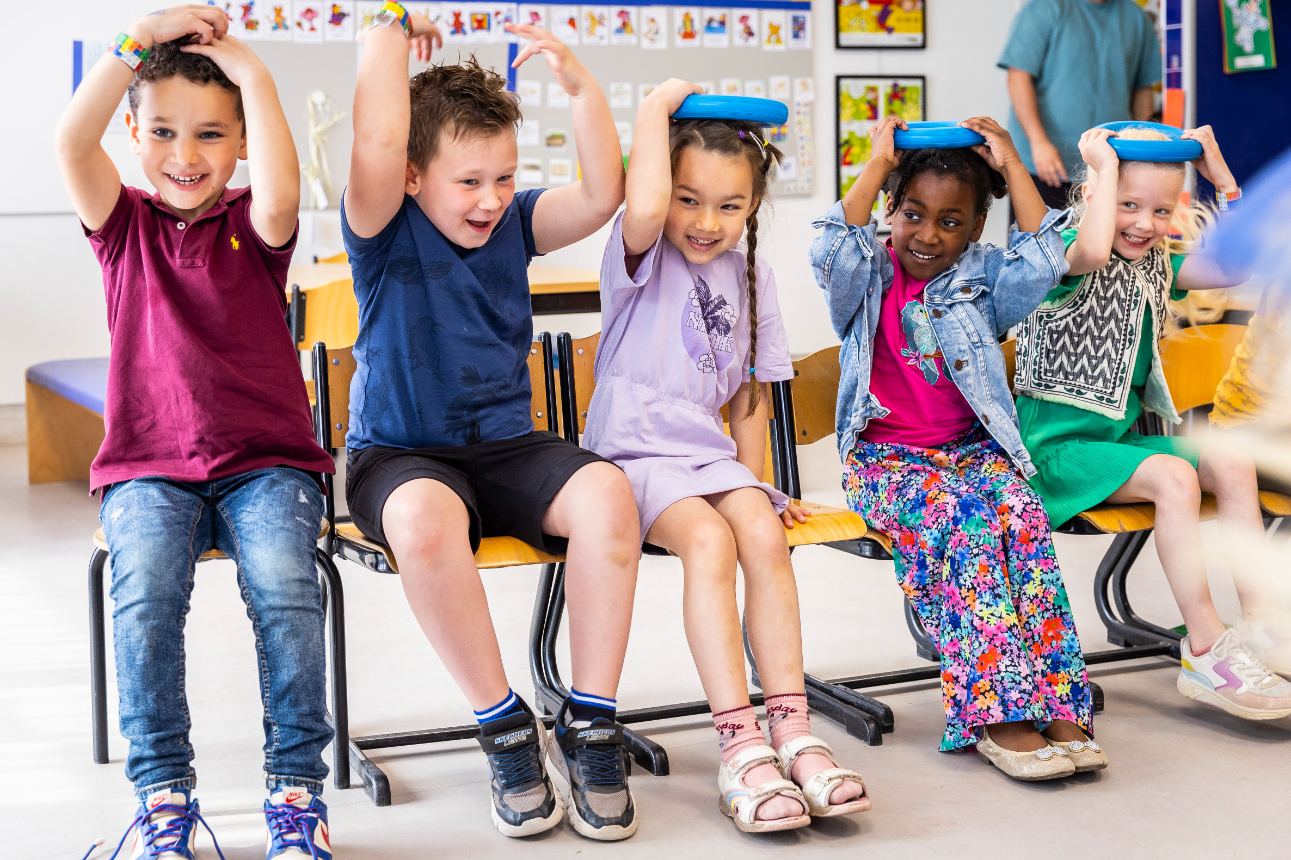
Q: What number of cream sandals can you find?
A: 2